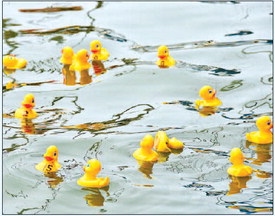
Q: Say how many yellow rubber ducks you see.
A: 13